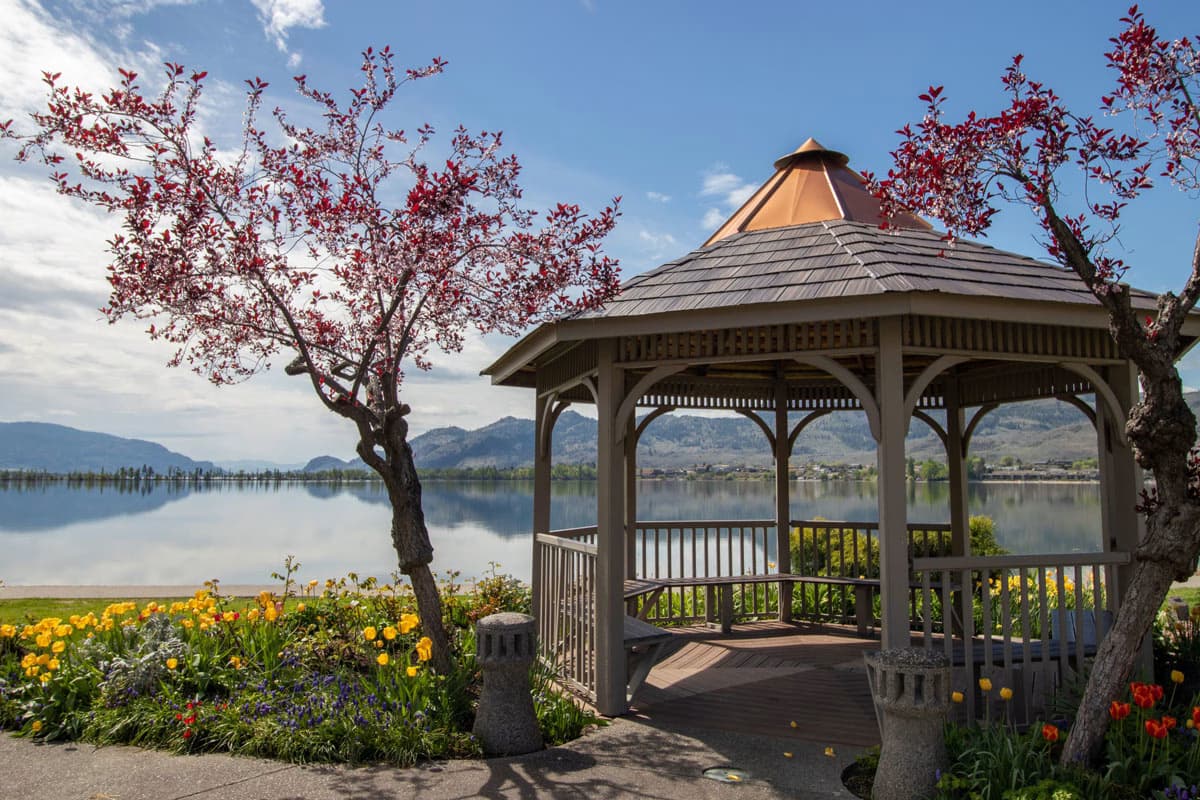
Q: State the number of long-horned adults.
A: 0